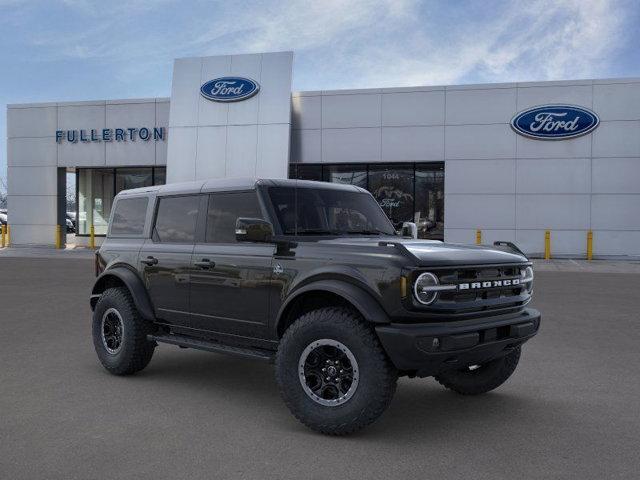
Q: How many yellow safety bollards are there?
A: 7